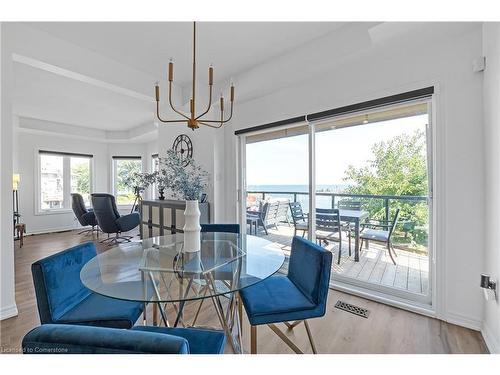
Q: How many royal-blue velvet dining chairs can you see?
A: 4